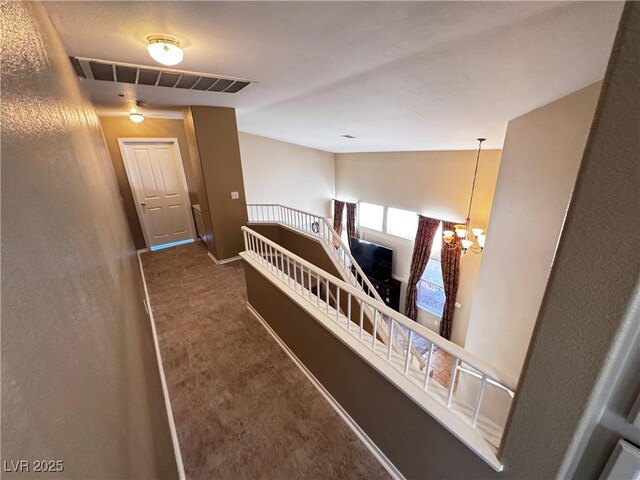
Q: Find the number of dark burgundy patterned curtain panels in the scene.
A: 4